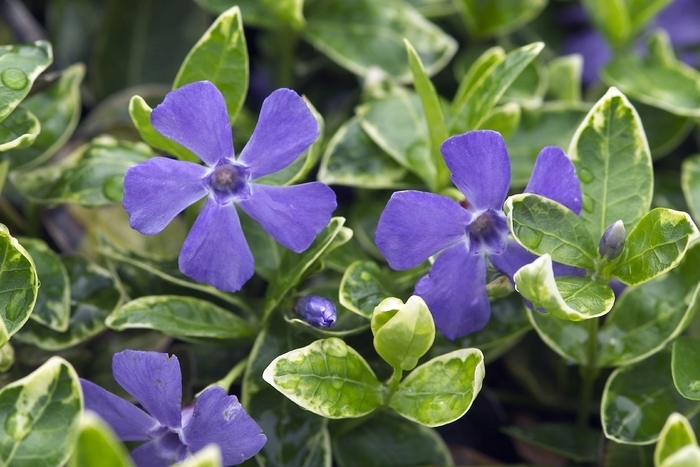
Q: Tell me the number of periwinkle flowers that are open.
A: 3